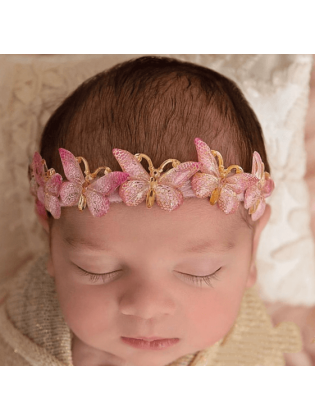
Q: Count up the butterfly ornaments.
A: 5